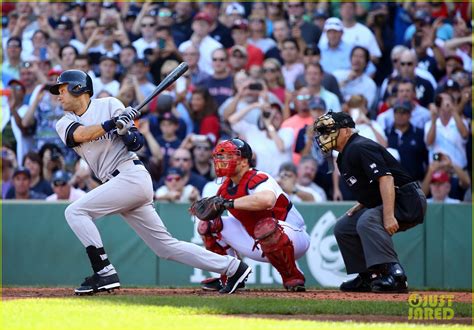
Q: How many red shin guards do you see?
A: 2